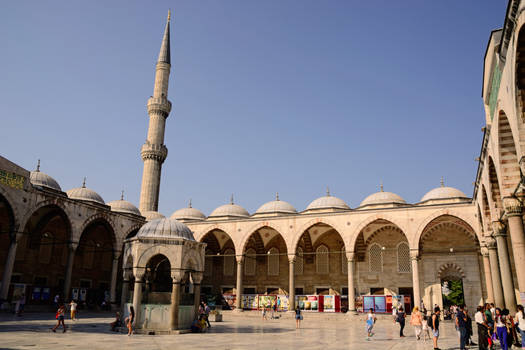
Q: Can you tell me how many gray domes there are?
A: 11